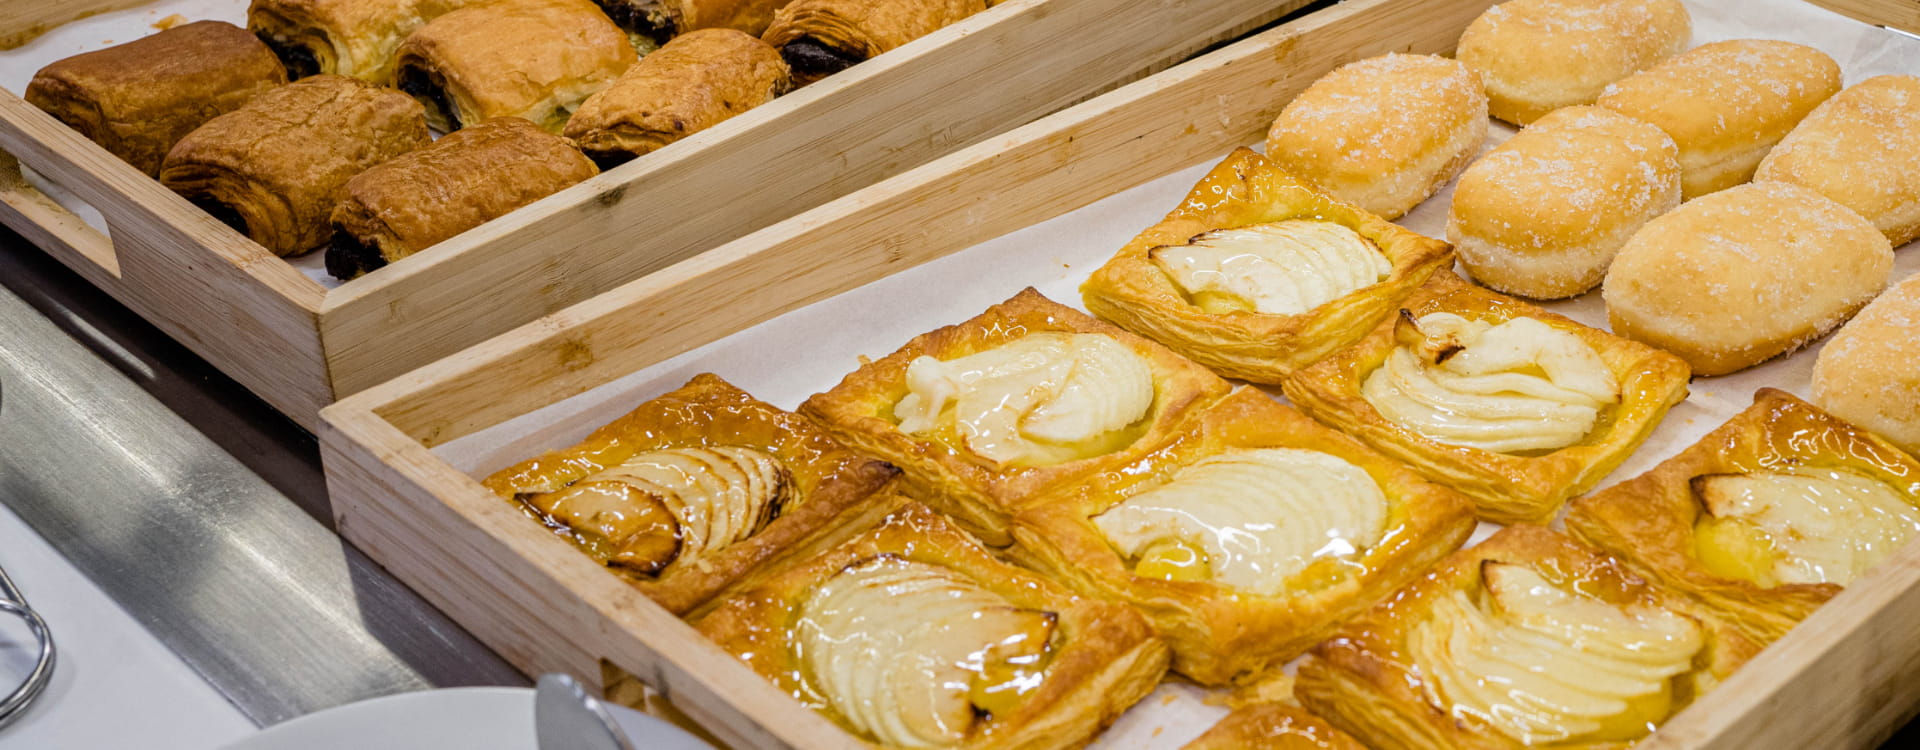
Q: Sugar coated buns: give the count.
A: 7